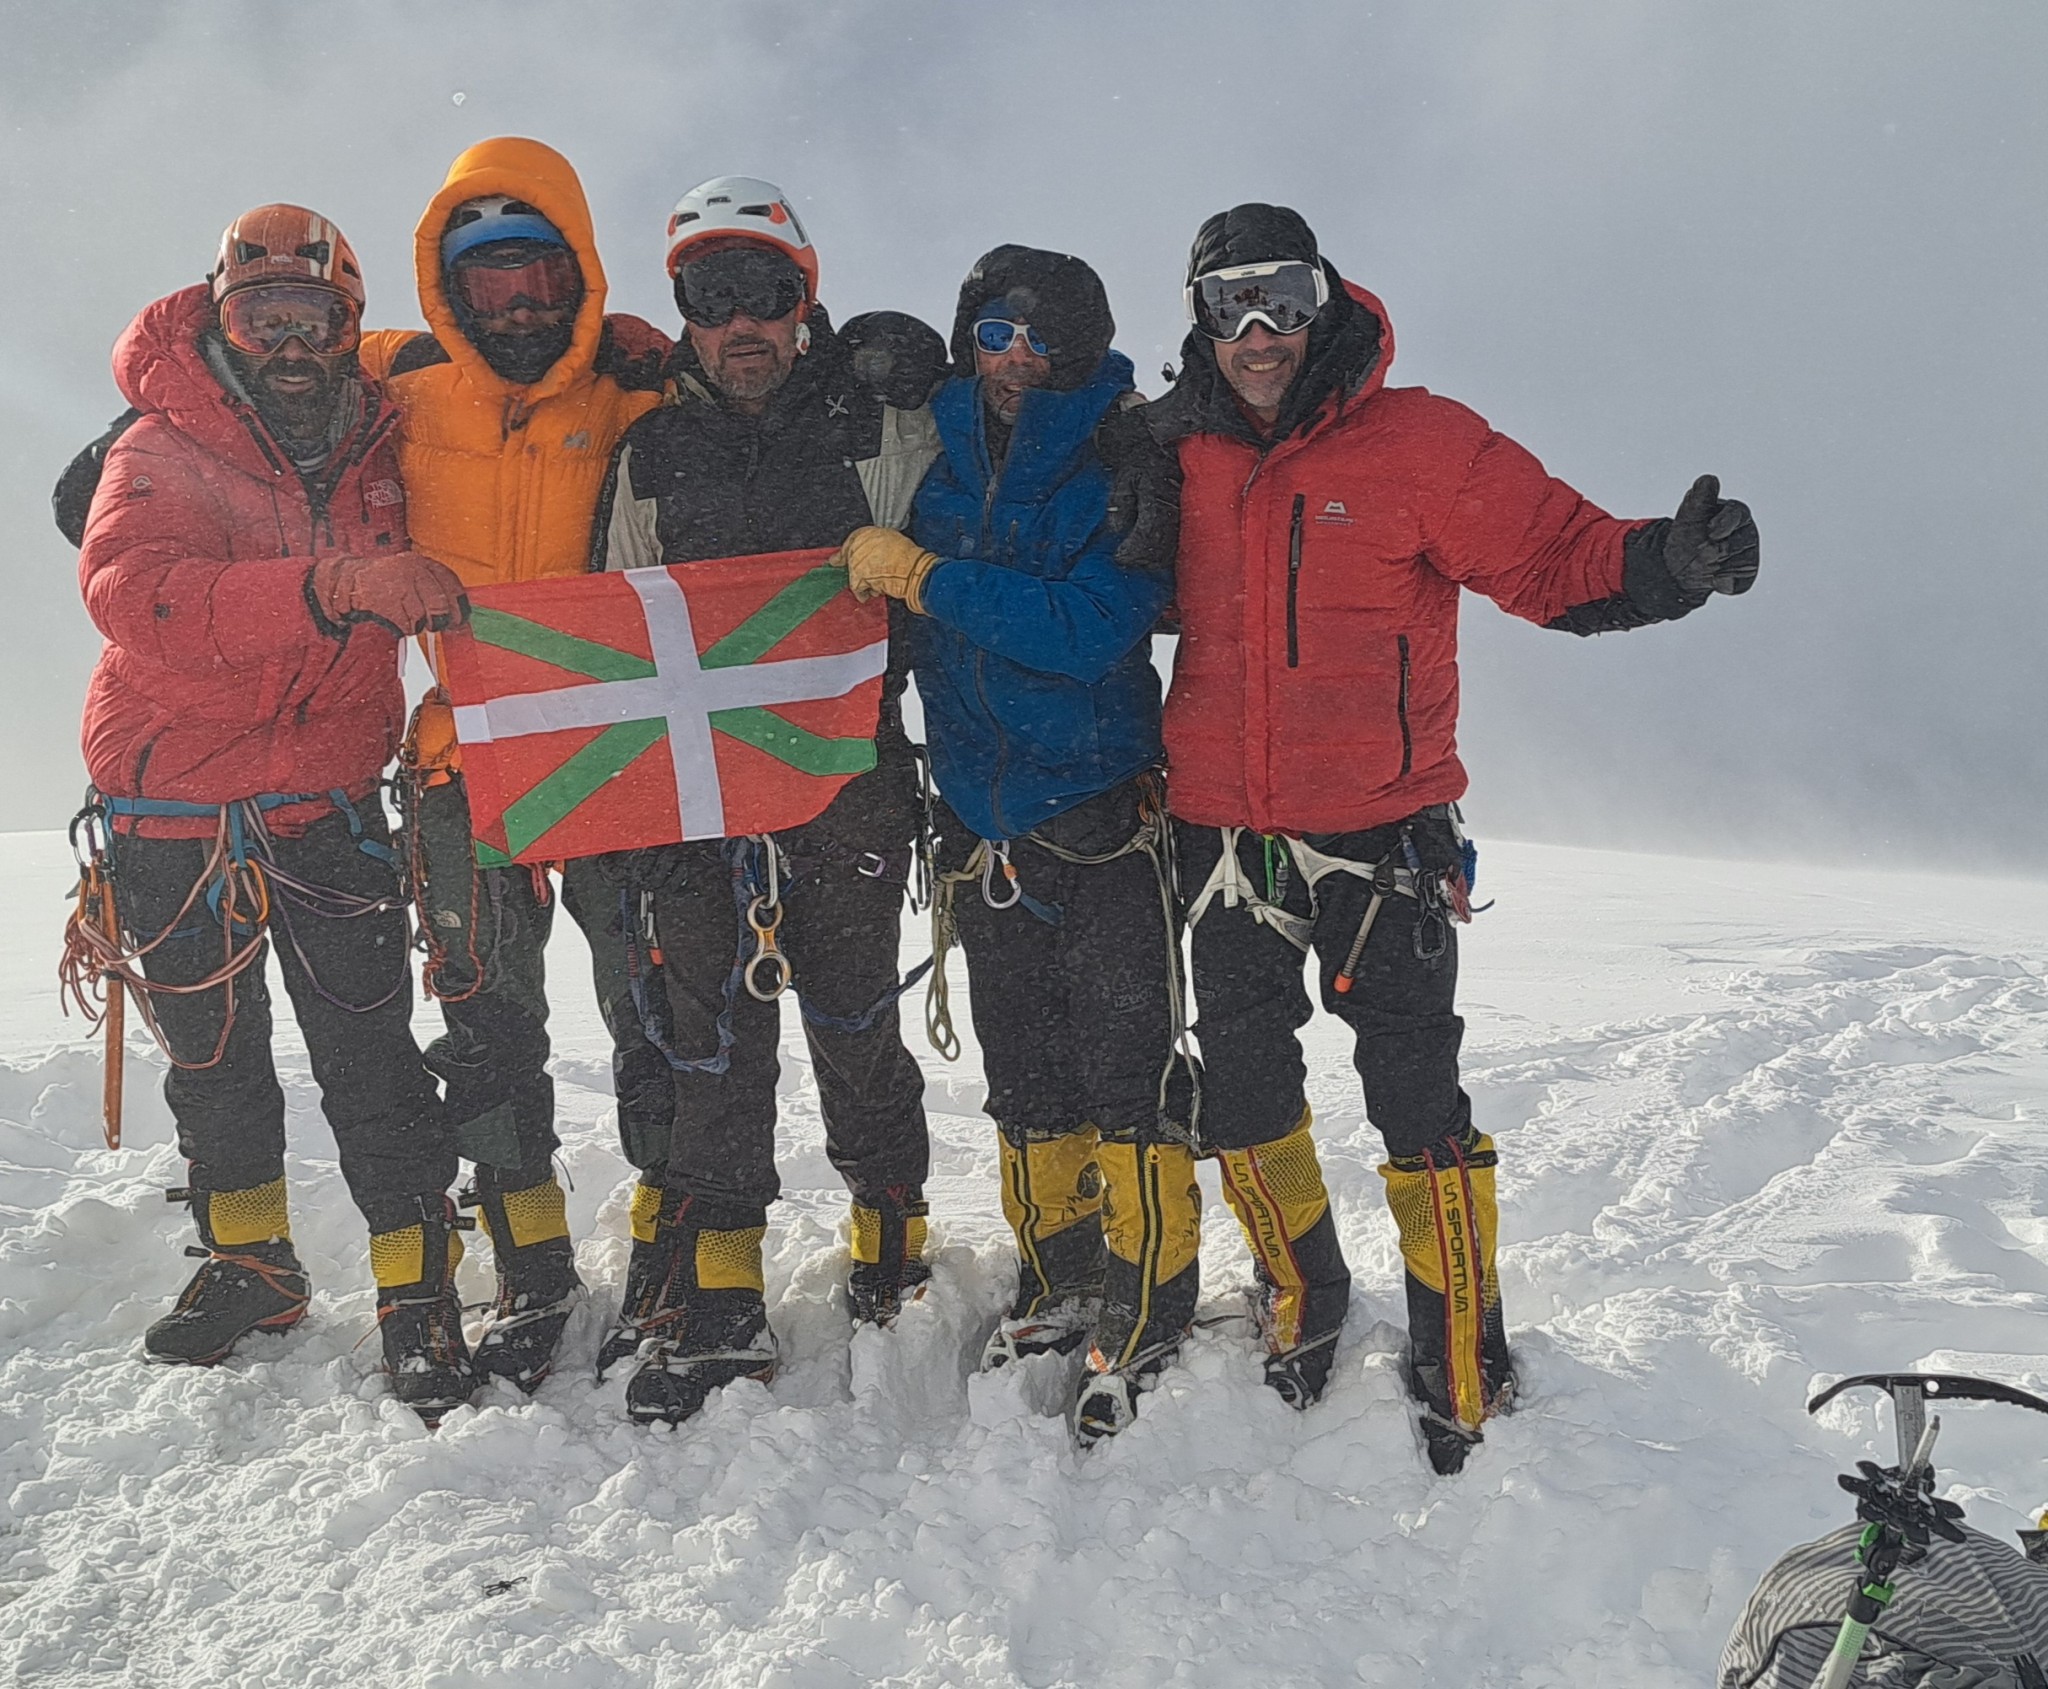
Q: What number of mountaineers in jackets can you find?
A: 5